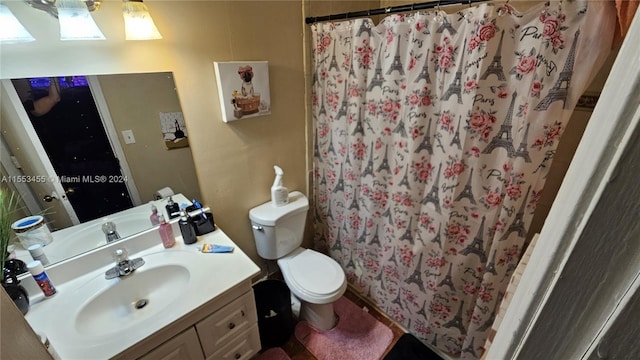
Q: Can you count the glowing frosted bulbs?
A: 3